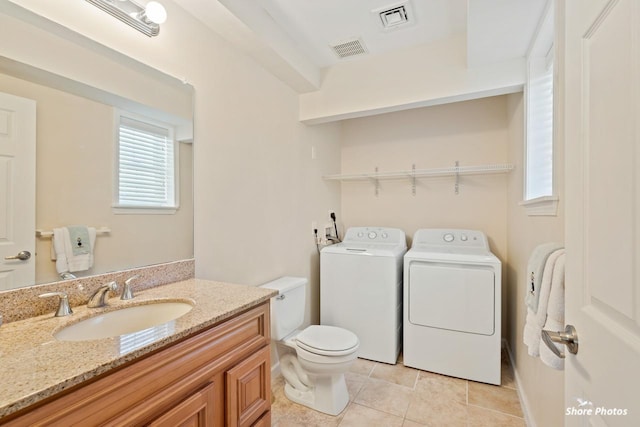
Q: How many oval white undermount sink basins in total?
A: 1